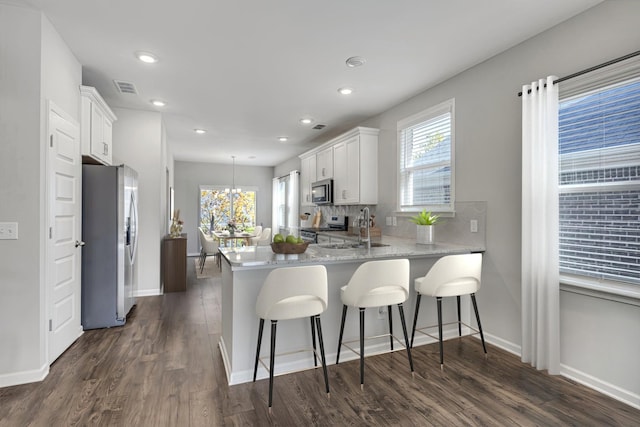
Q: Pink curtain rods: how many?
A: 0